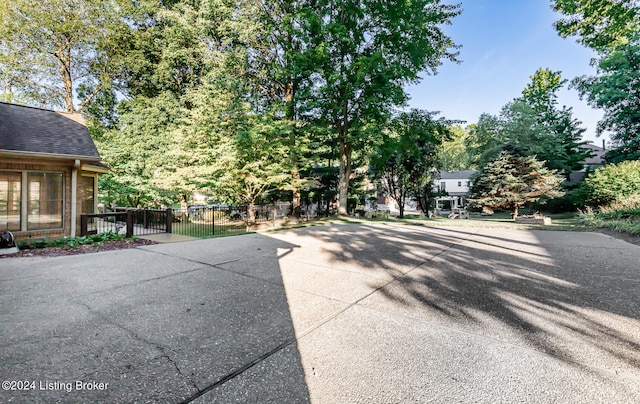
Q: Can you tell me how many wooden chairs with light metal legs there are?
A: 0